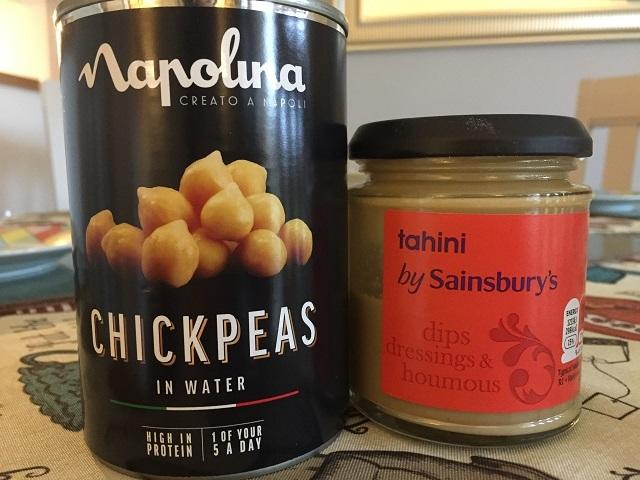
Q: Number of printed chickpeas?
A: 11